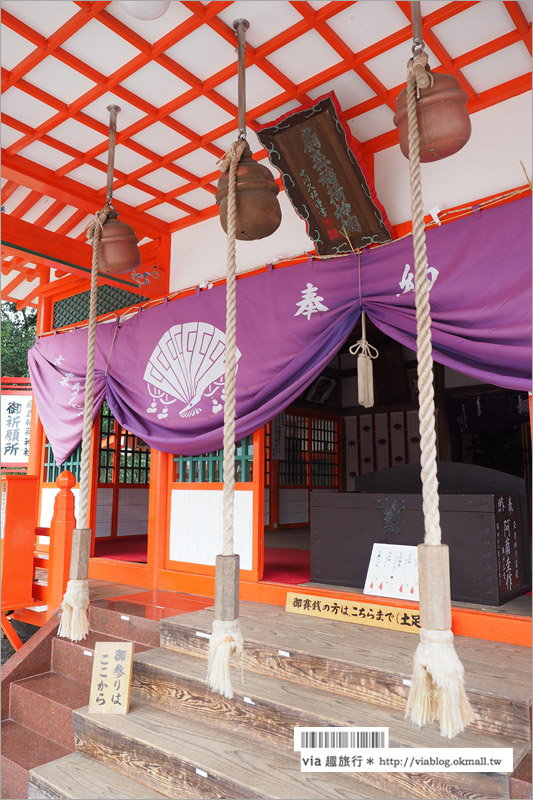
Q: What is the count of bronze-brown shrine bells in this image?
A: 3